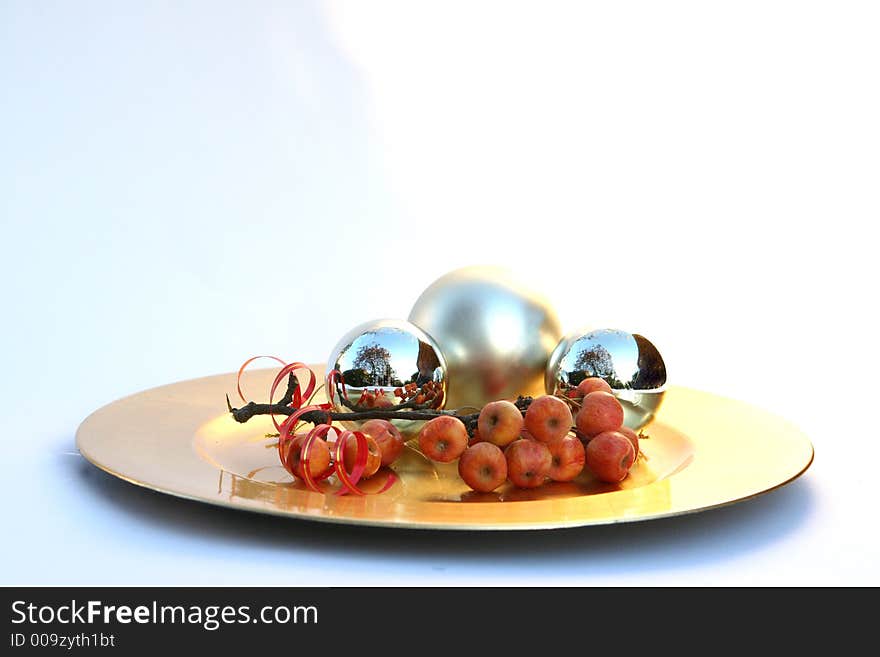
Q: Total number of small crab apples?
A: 13